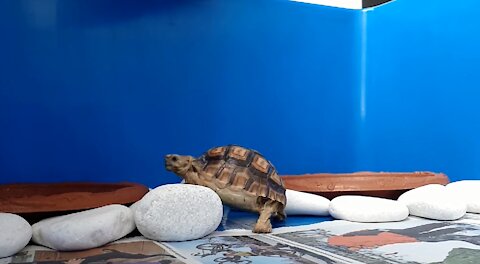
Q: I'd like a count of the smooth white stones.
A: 7